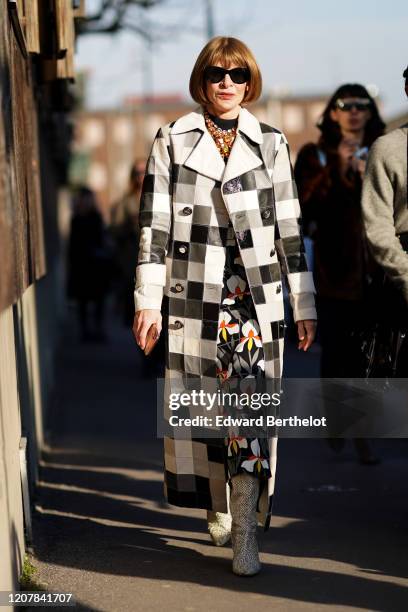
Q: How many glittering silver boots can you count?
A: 2